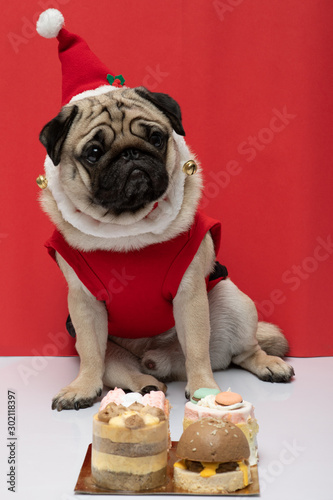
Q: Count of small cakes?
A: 4